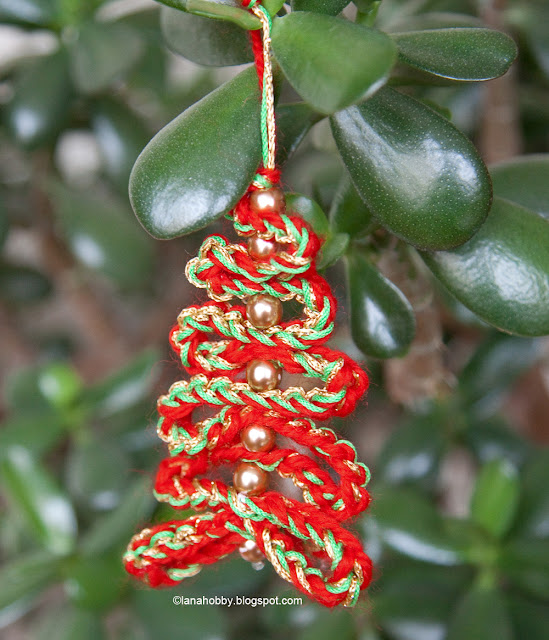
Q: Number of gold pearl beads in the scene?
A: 7